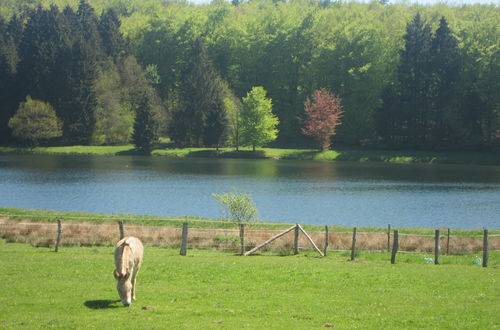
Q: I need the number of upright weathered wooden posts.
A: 12